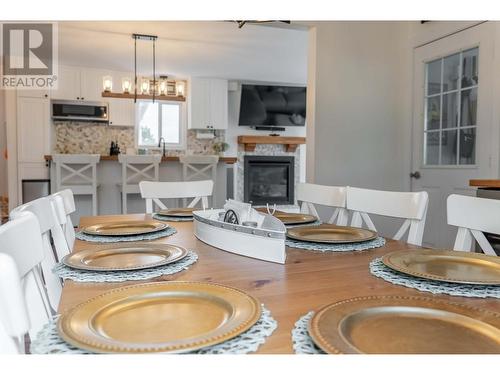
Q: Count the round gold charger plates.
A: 8